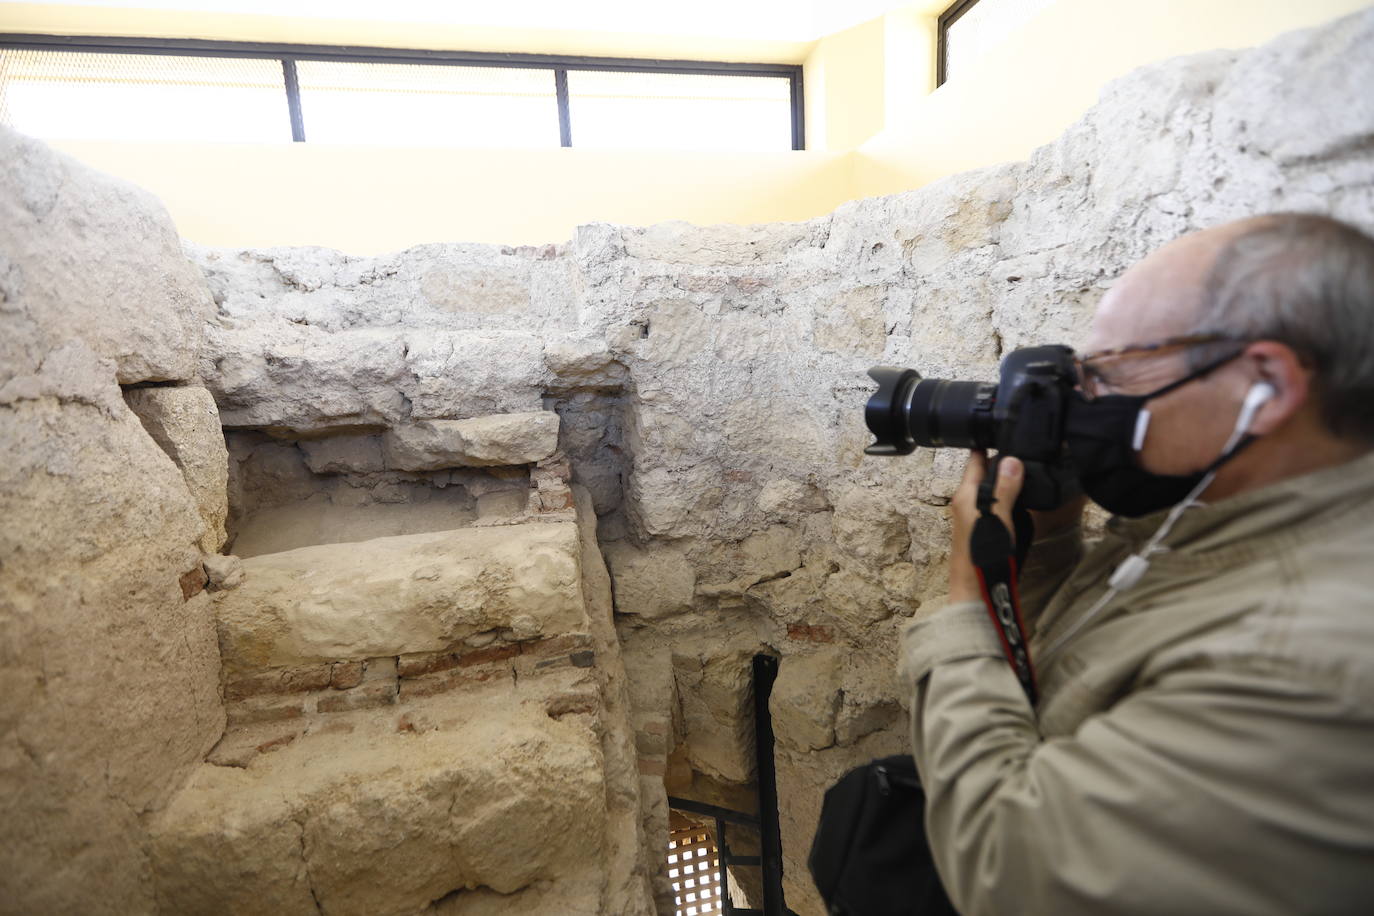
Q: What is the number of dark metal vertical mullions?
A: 2